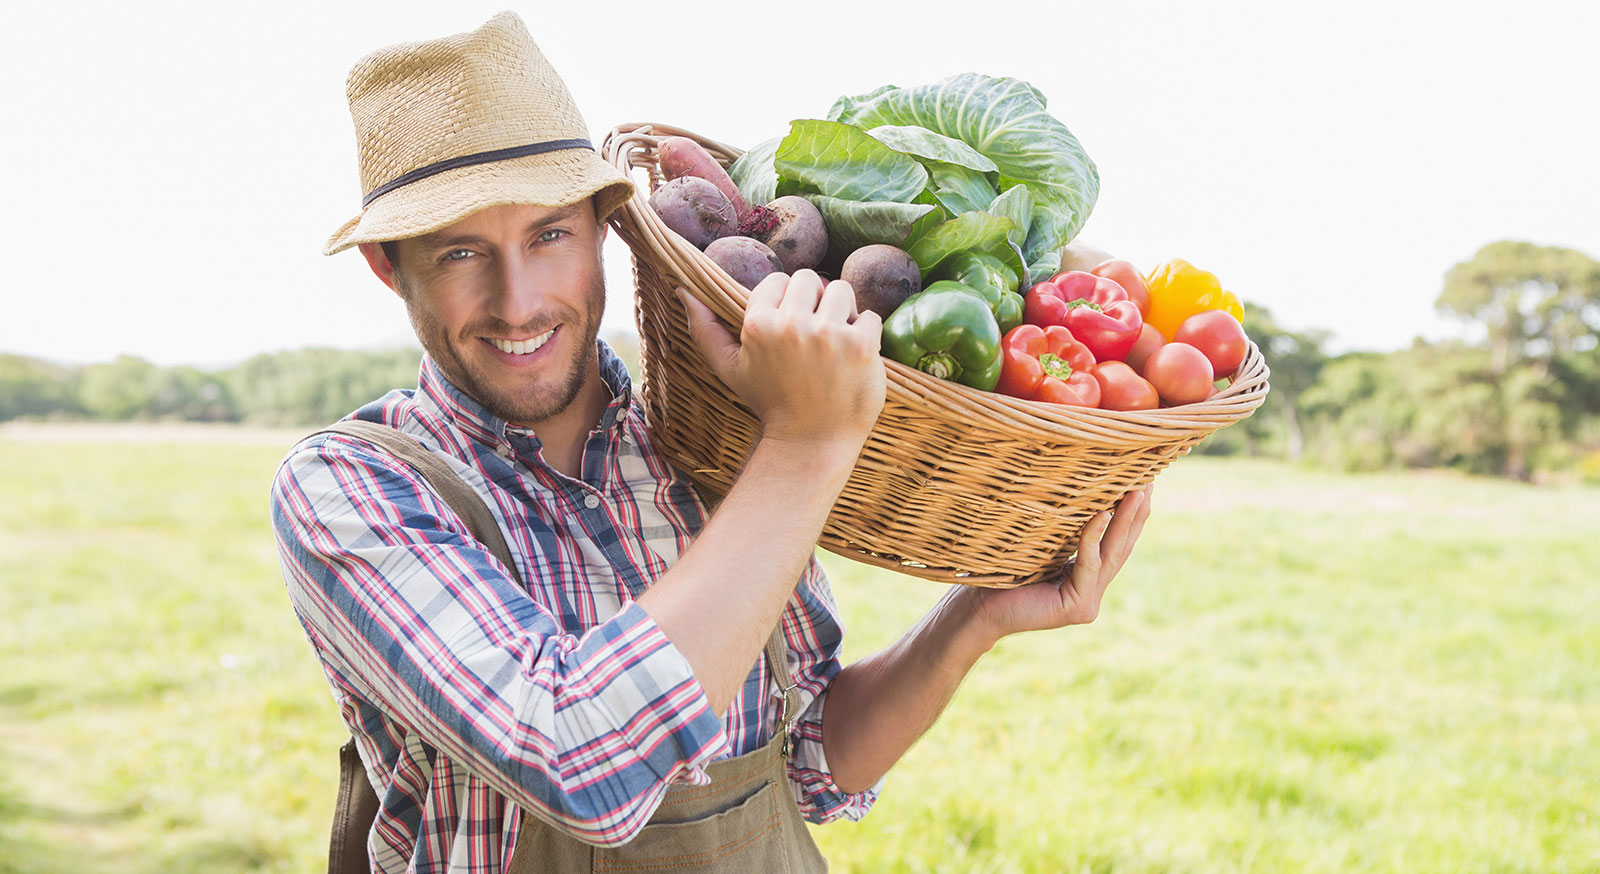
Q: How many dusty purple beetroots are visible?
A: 4